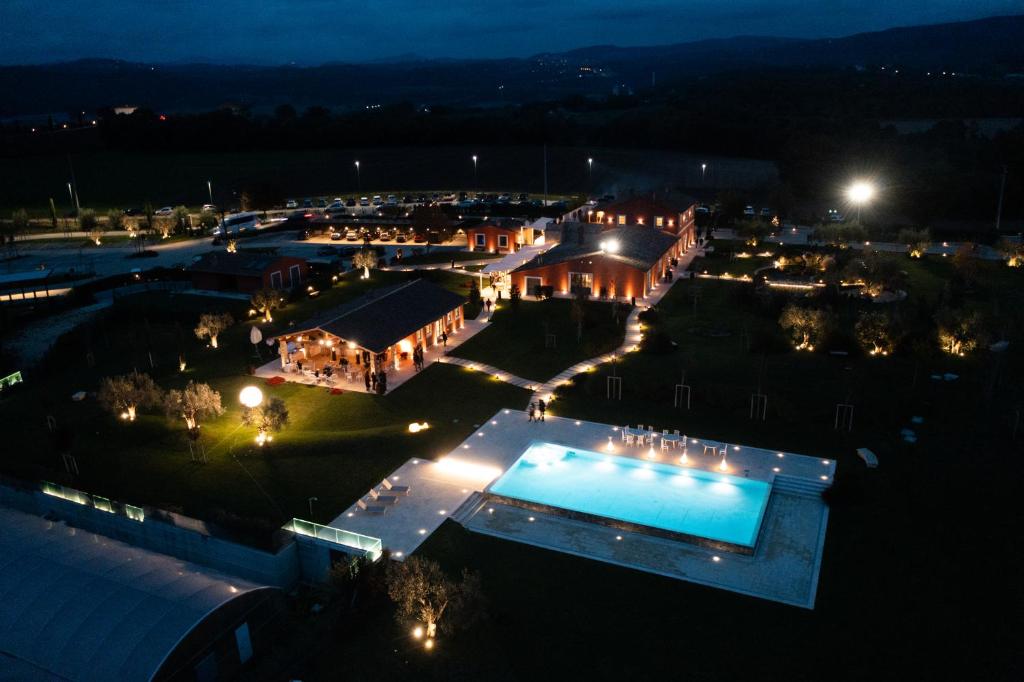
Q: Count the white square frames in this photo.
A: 4